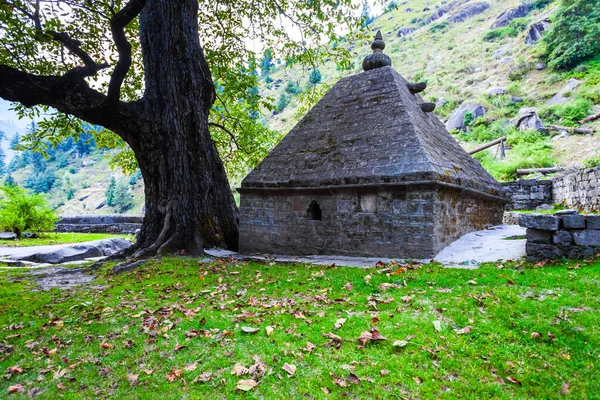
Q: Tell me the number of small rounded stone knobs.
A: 2